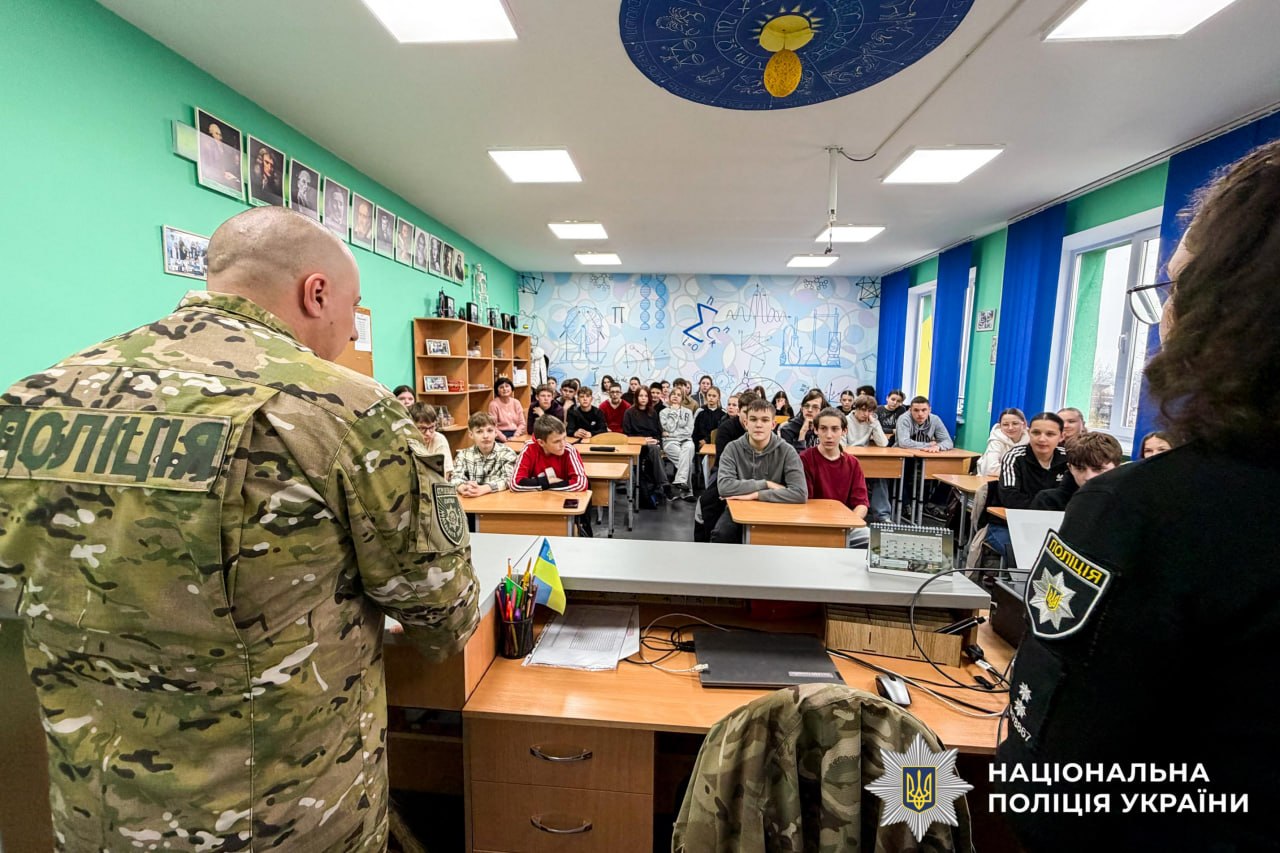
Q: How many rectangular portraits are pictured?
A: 11